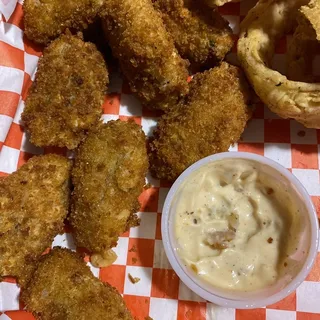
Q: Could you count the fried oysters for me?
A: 8